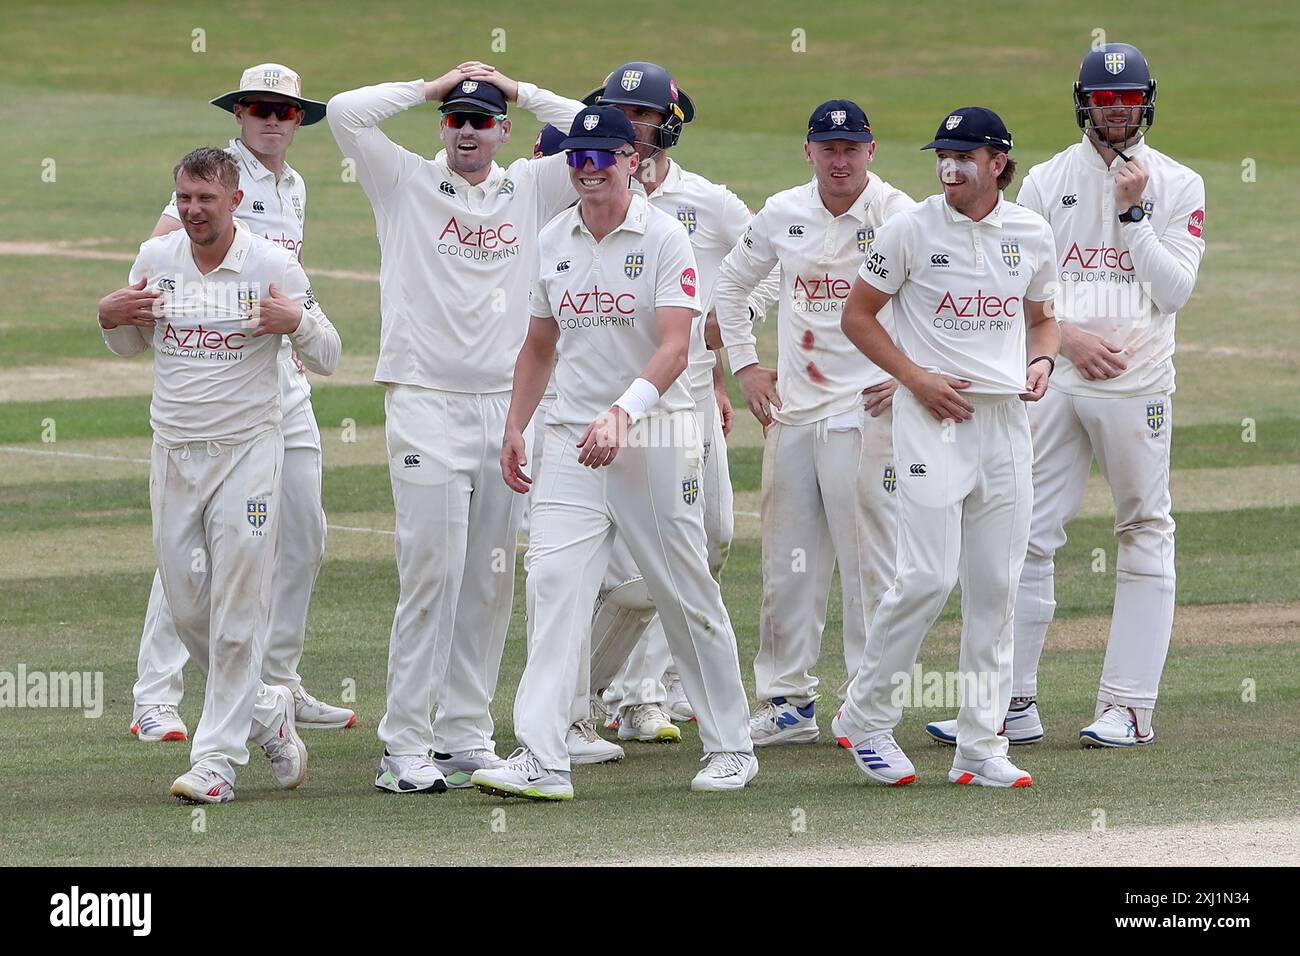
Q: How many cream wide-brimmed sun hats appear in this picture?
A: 1